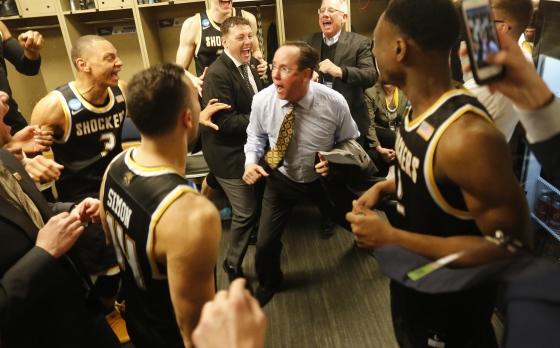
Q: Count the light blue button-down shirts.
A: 1